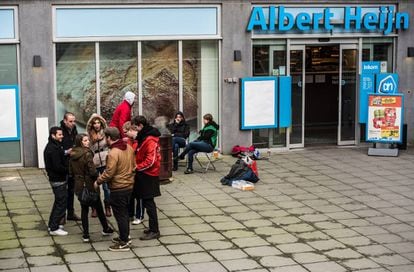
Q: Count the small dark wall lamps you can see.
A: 3